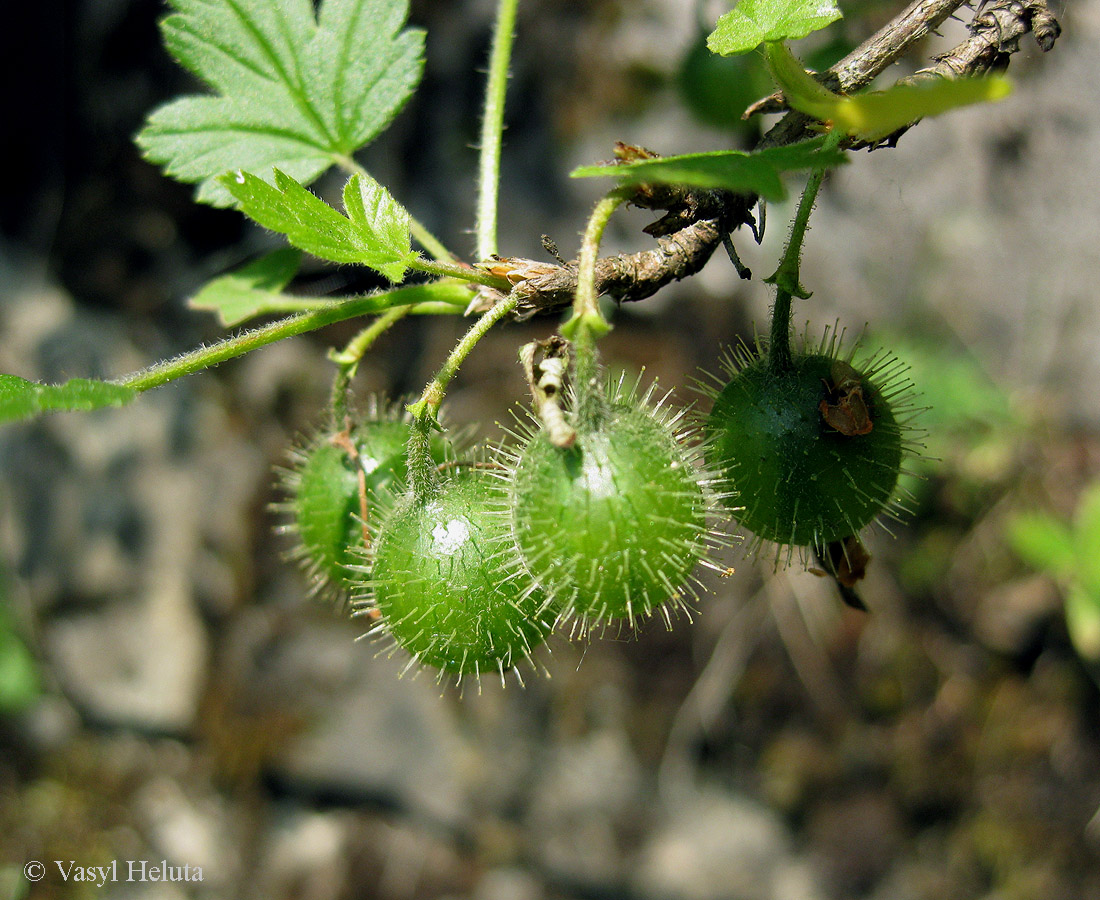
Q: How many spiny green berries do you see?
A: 4